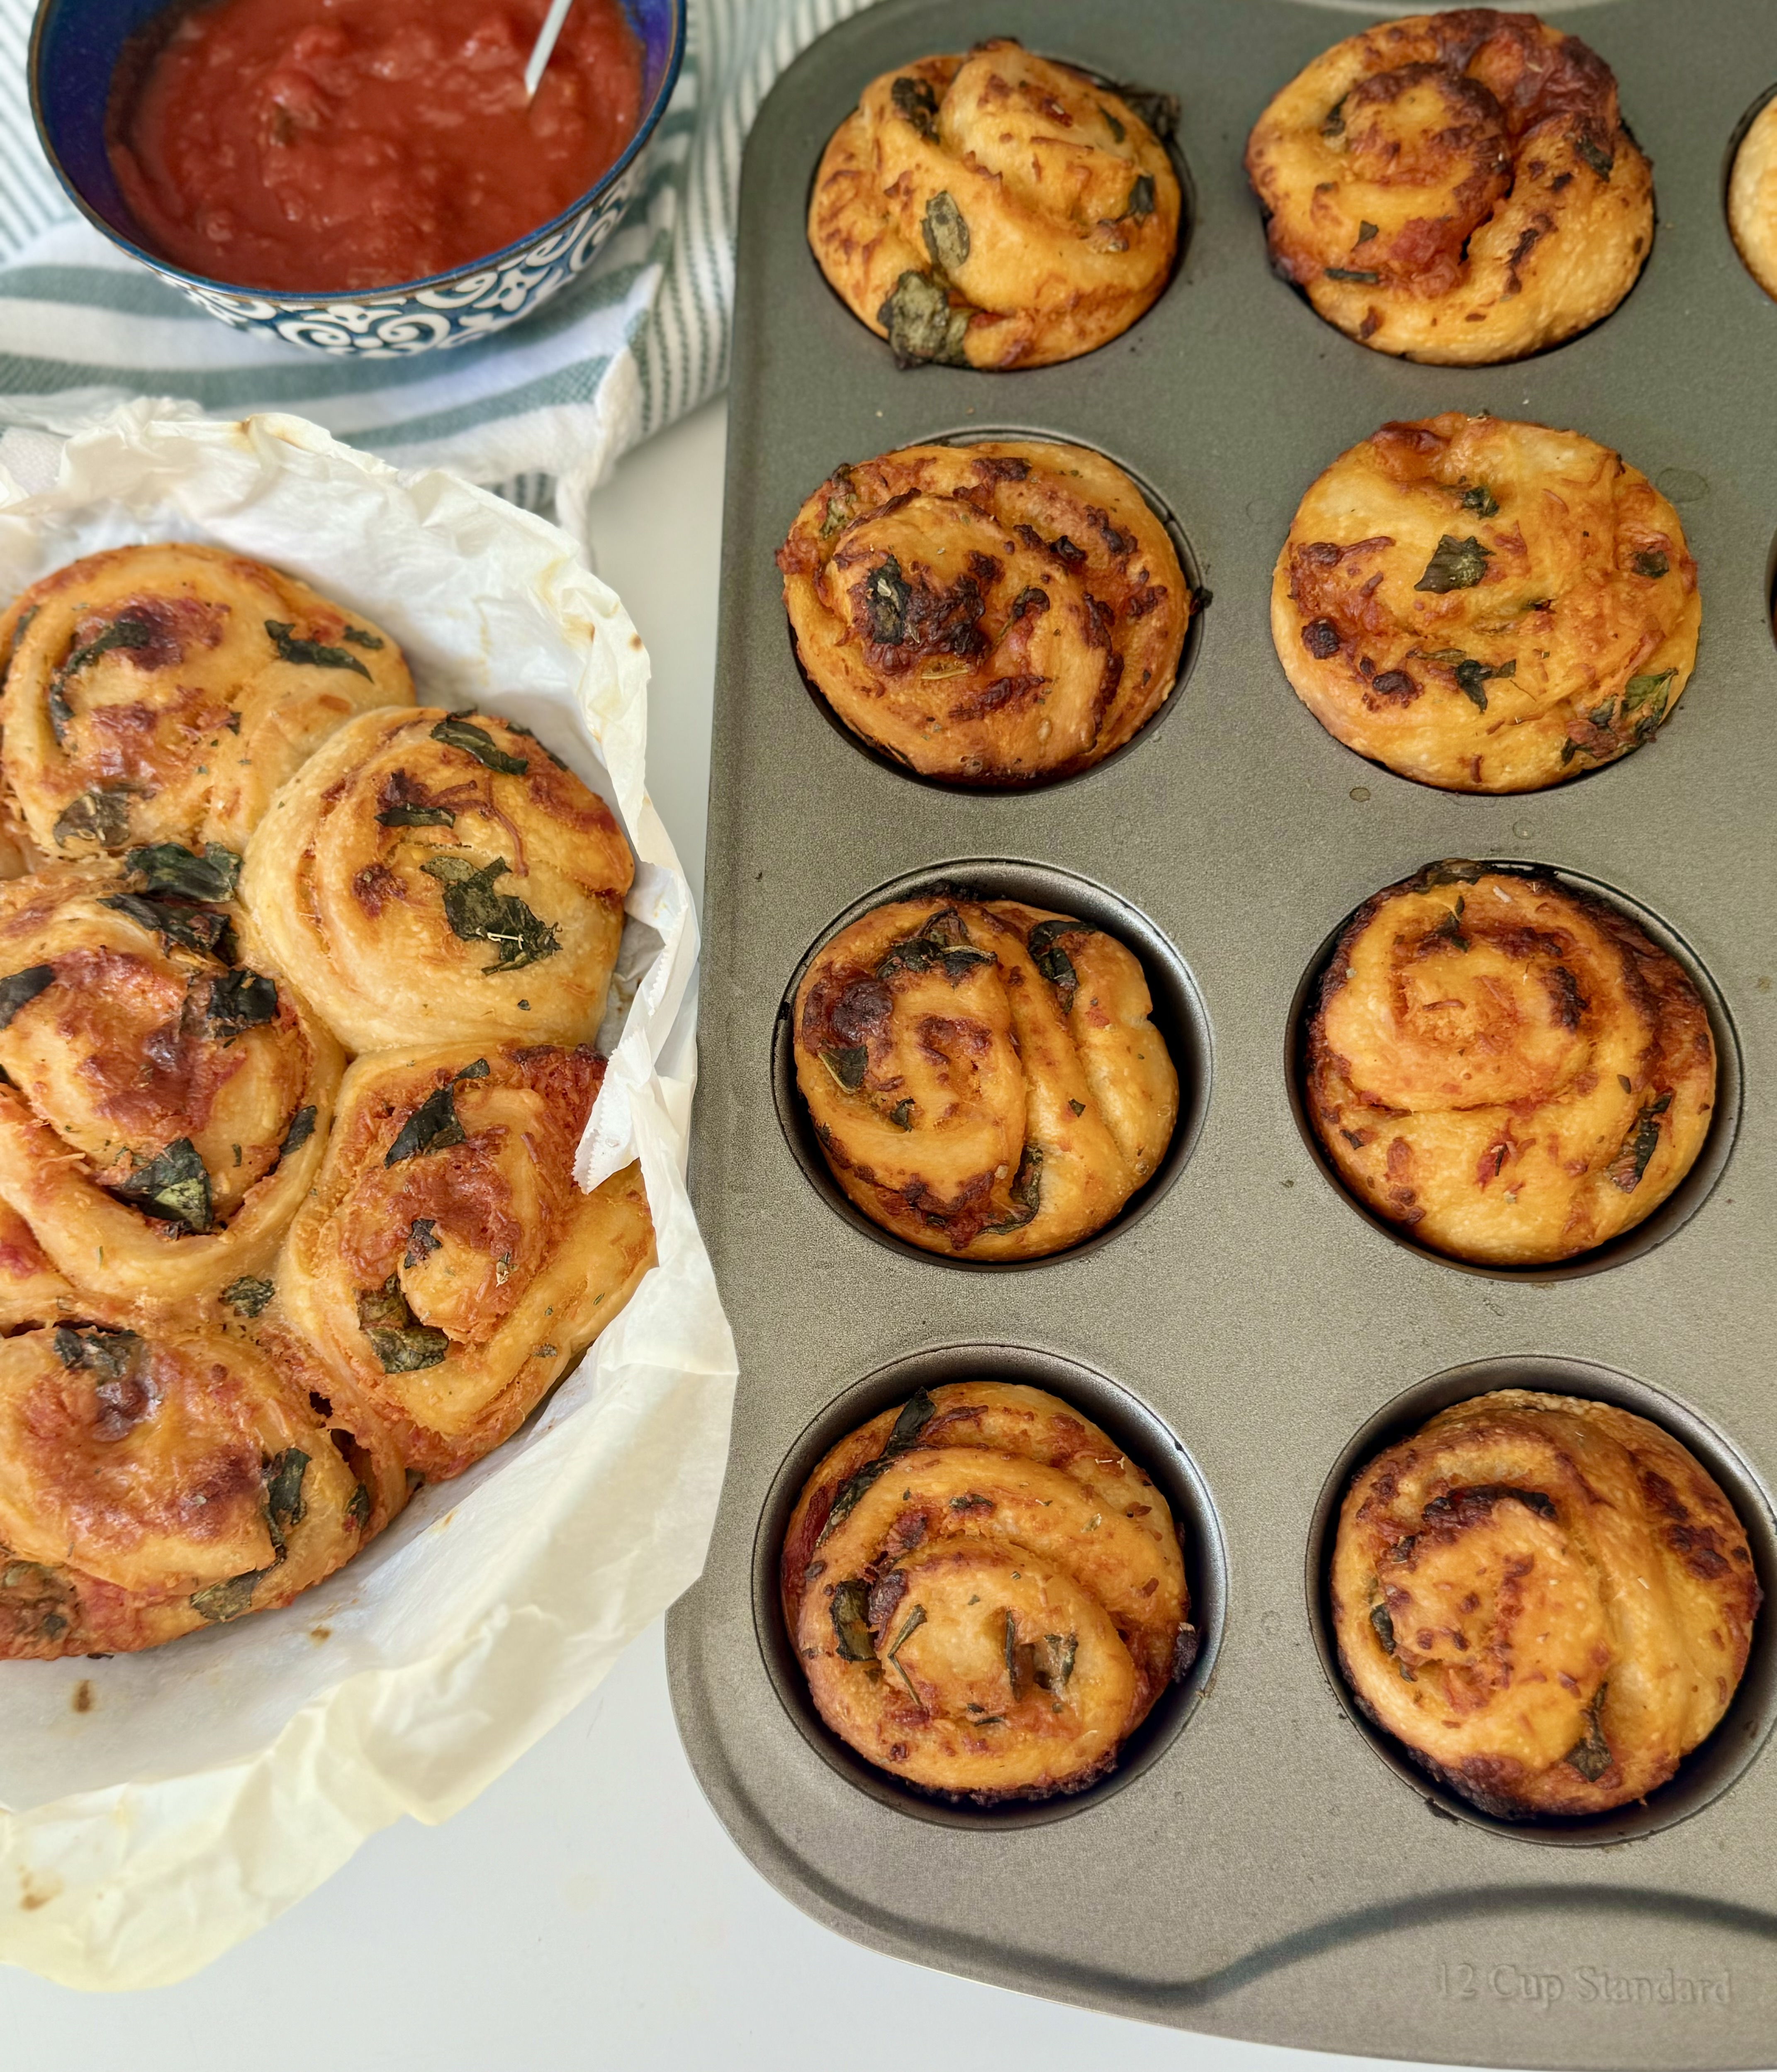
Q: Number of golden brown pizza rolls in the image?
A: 13